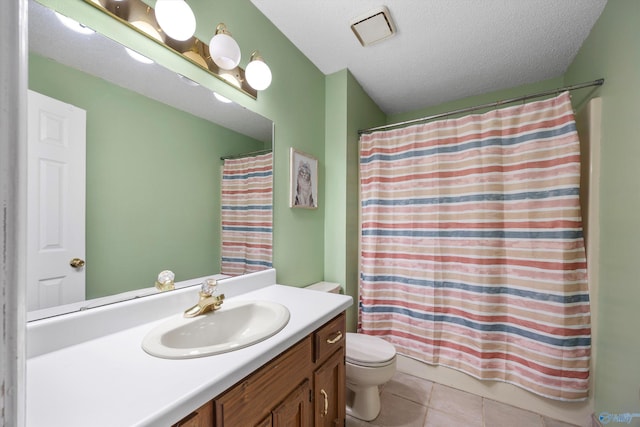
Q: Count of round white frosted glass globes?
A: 3